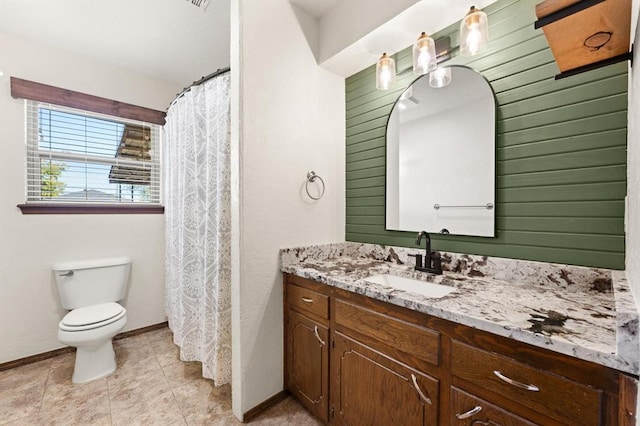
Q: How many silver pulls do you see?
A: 5